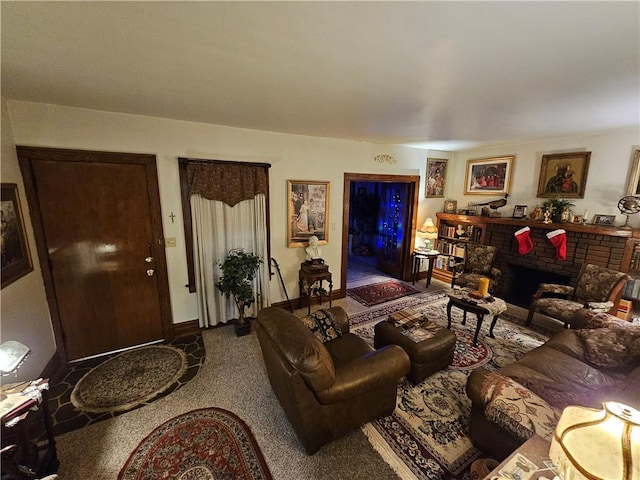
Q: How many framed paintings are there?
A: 6